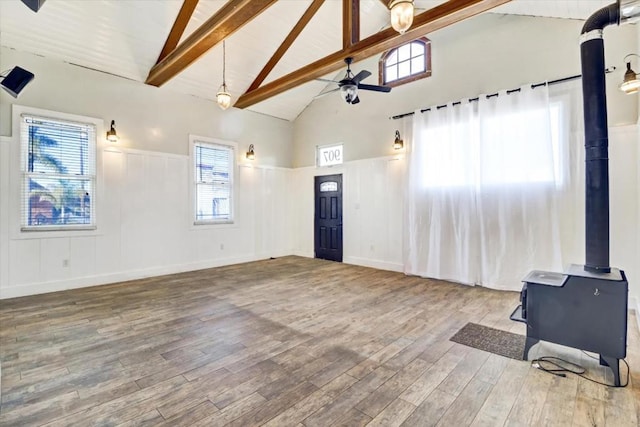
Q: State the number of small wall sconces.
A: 4